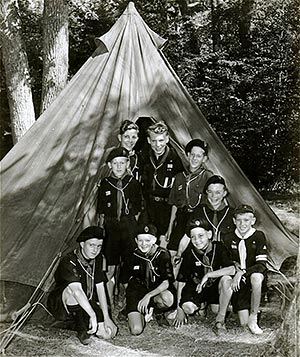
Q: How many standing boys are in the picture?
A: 5